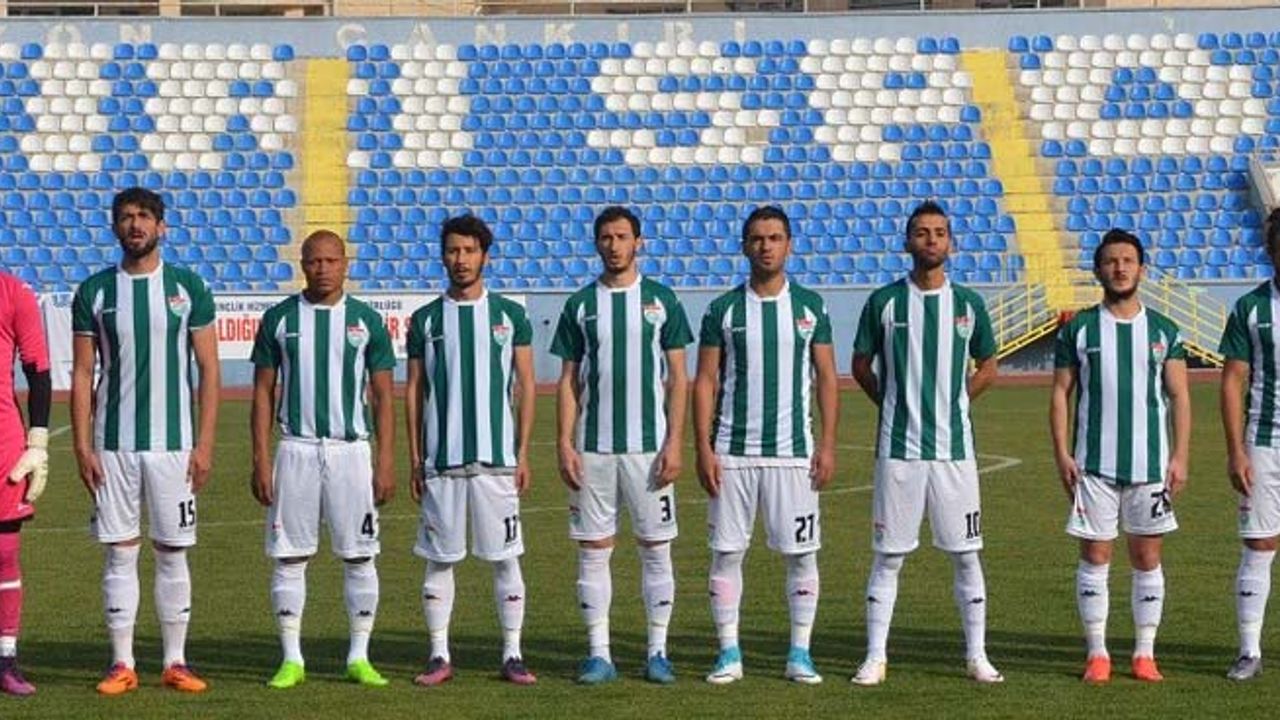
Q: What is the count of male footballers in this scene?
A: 9